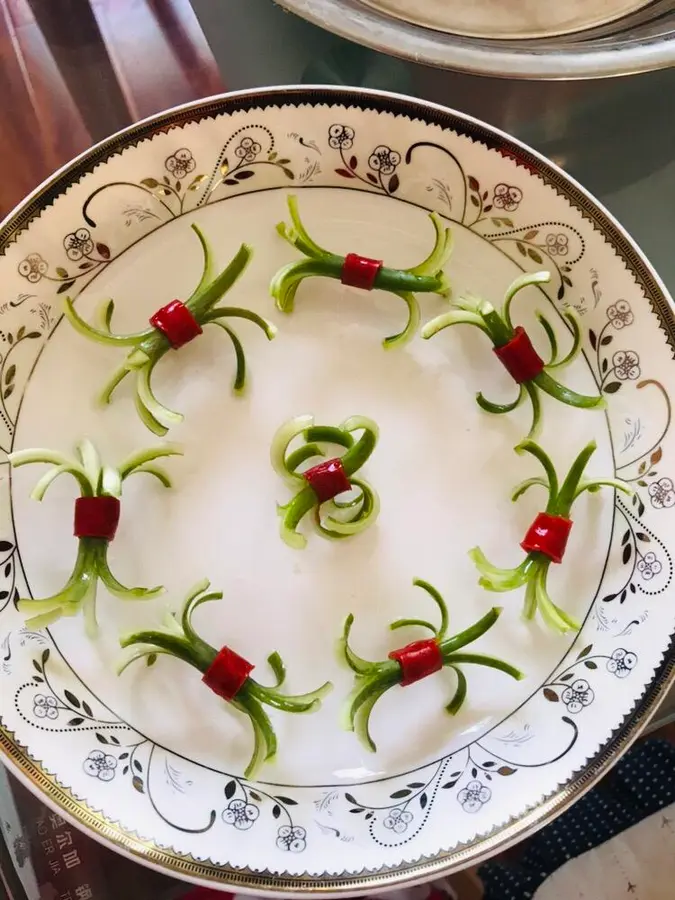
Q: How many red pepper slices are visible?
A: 8